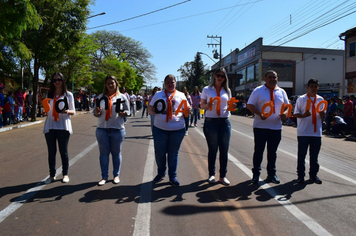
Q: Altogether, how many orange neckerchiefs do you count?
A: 6